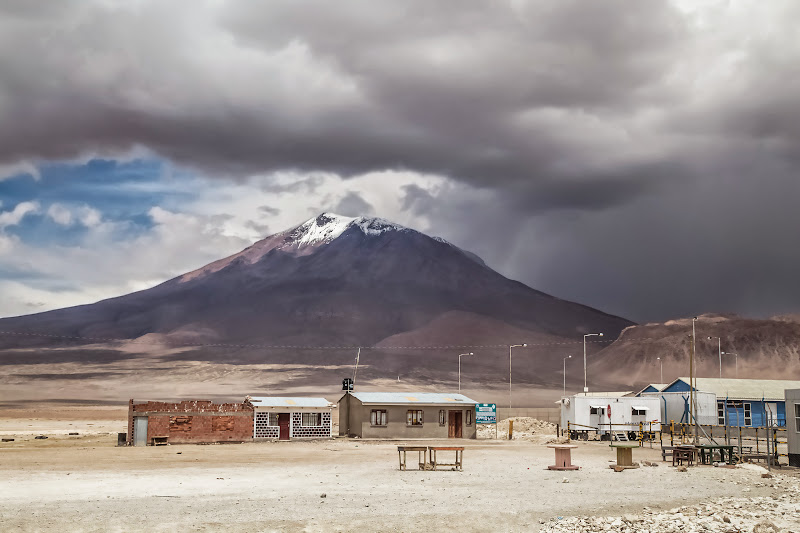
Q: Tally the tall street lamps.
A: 8